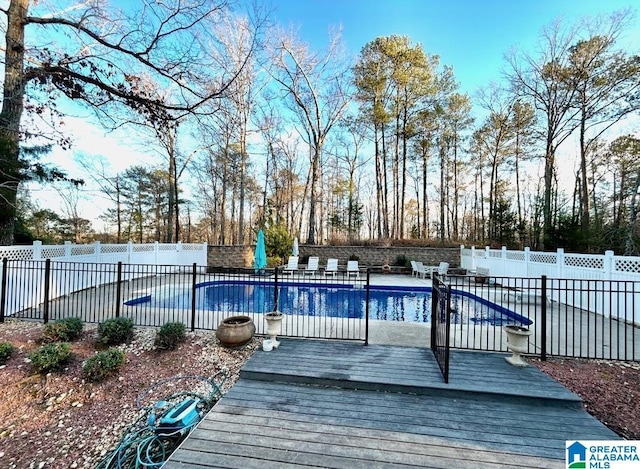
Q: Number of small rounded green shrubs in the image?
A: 6